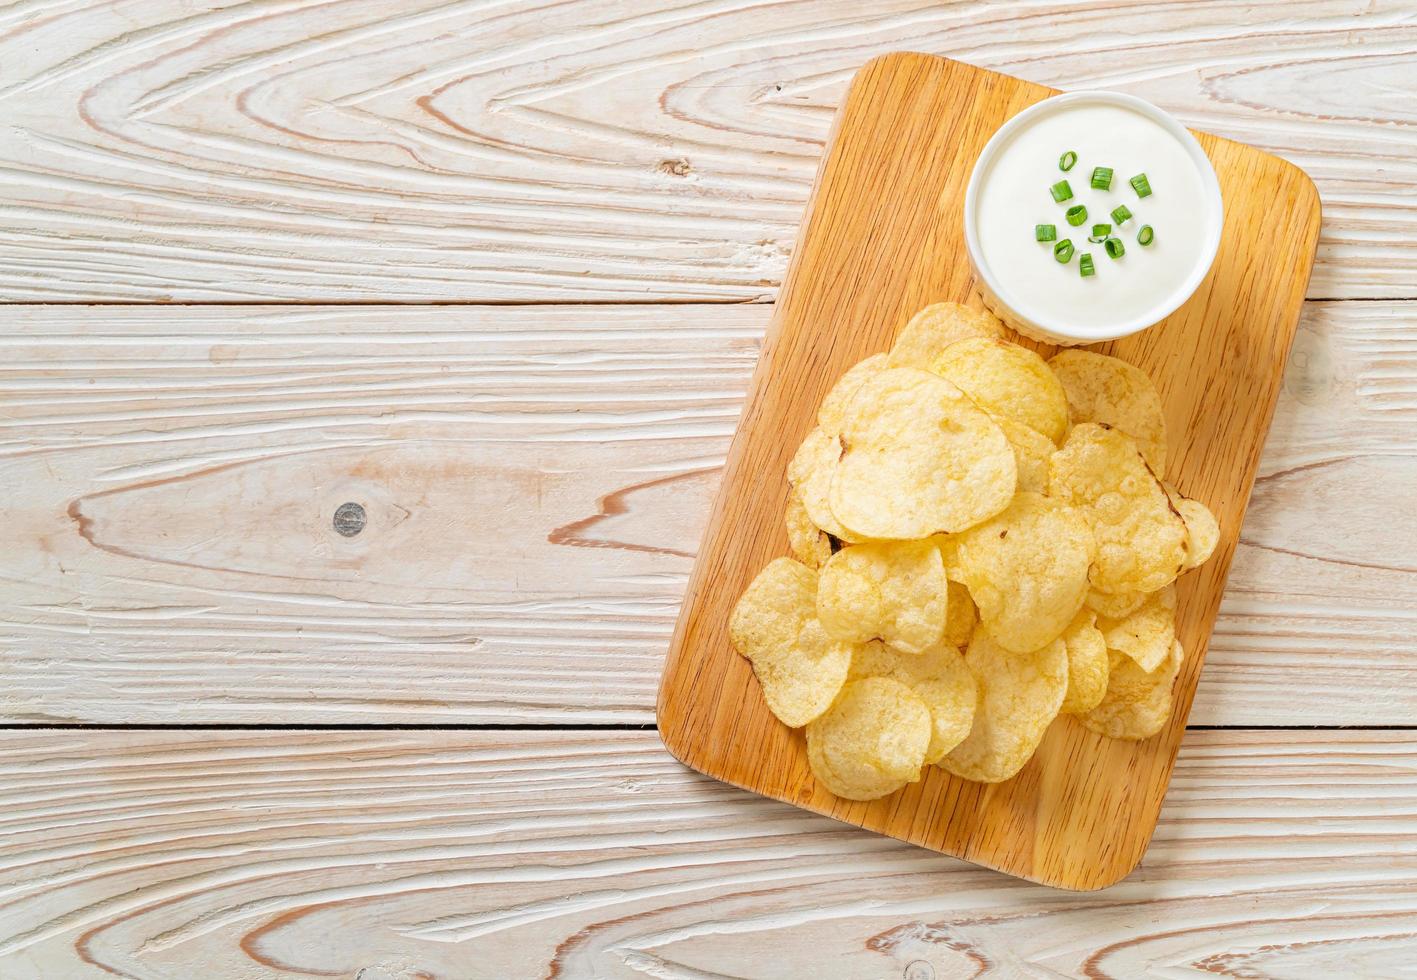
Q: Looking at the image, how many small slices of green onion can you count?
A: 12